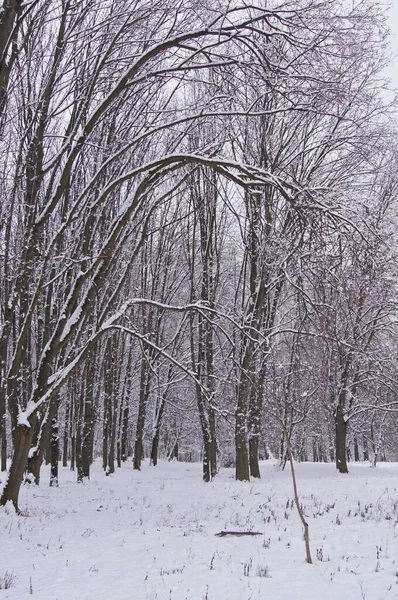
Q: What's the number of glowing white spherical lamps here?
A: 0